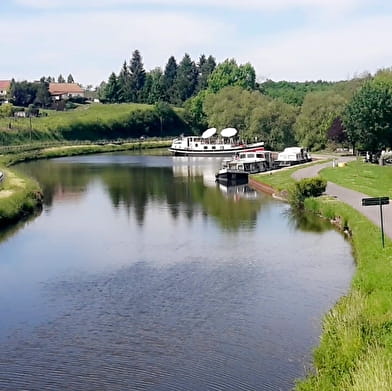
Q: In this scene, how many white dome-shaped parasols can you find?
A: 2